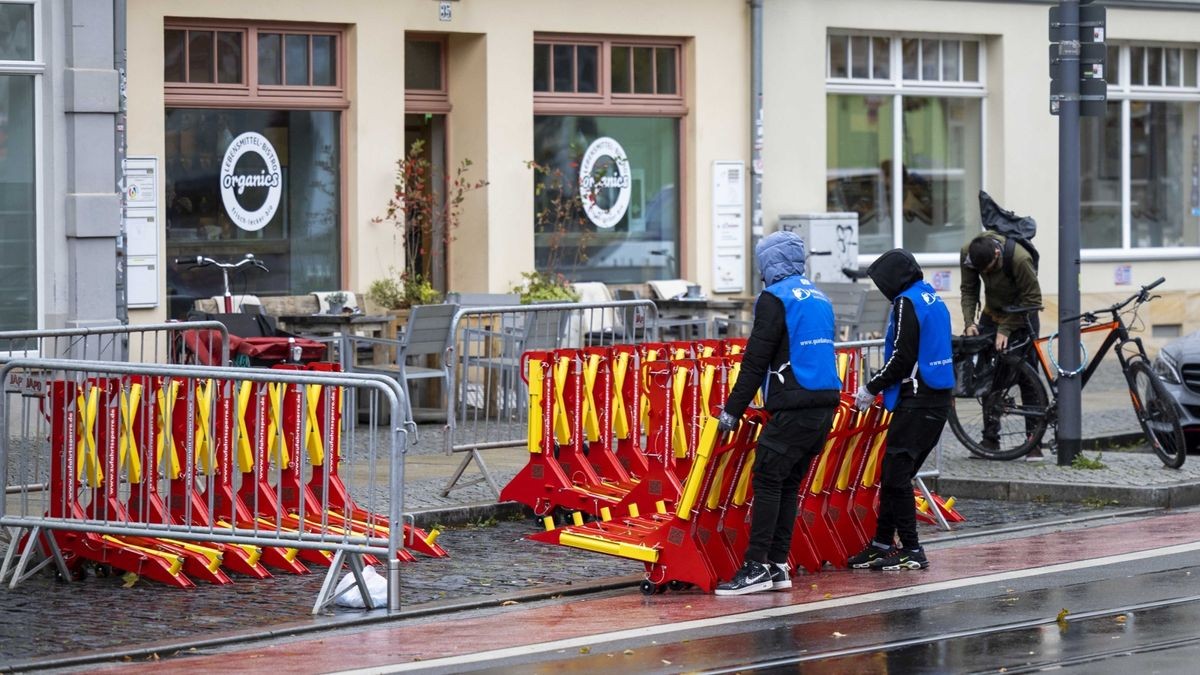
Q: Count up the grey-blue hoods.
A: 1